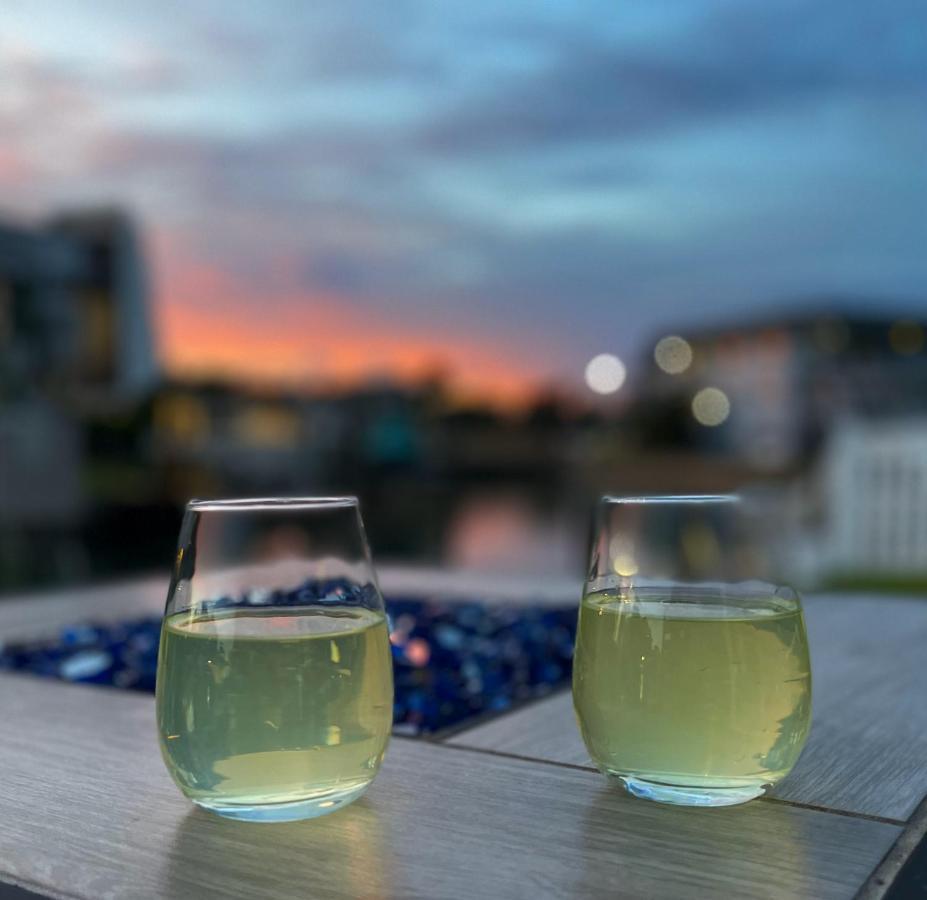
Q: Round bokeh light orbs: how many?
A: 3